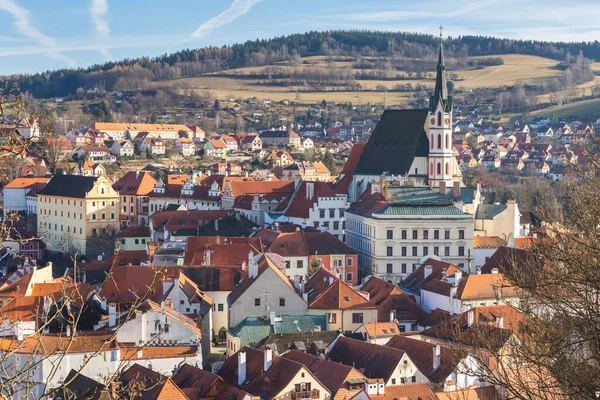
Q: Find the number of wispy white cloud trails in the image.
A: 3